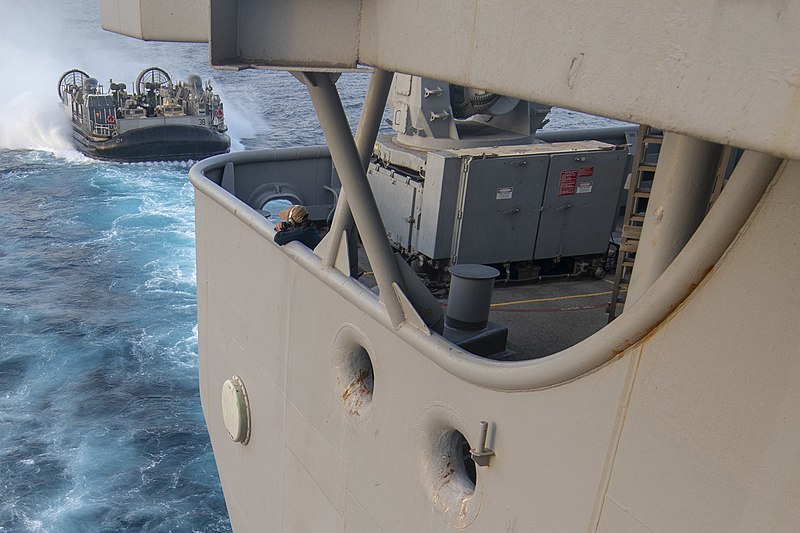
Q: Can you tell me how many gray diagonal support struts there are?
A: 2